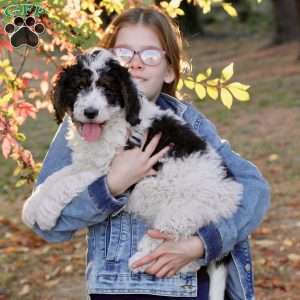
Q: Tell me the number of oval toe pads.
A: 4